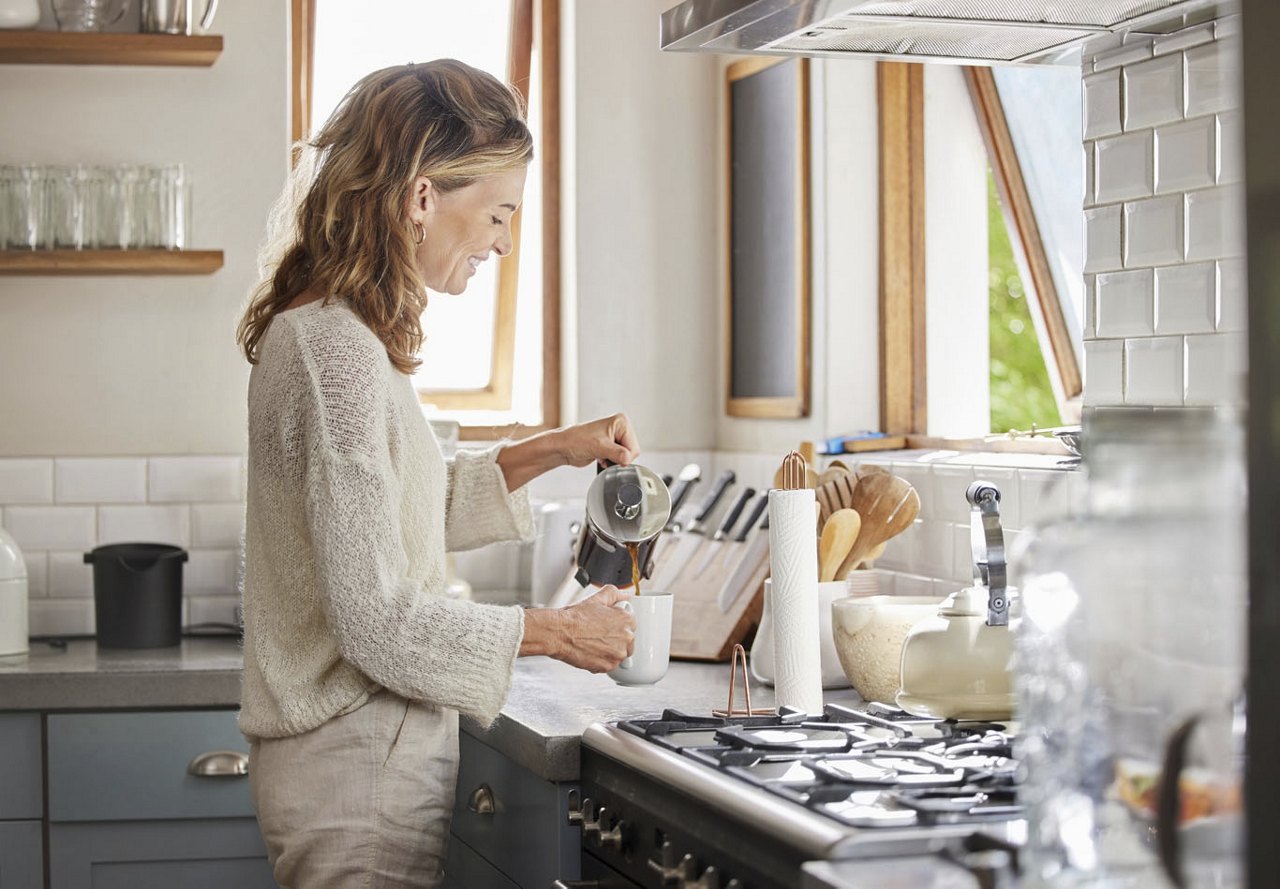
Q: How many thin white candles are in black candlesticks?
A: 0